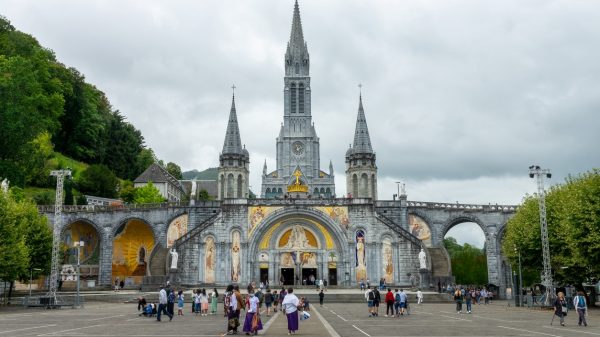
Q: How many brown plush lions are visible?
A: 0